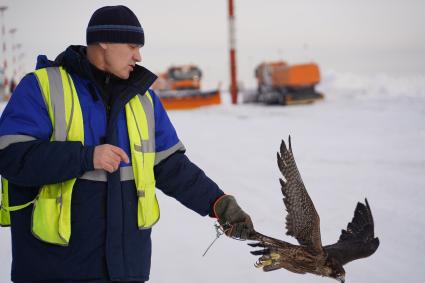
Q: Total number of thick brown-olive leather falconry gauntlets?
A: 1